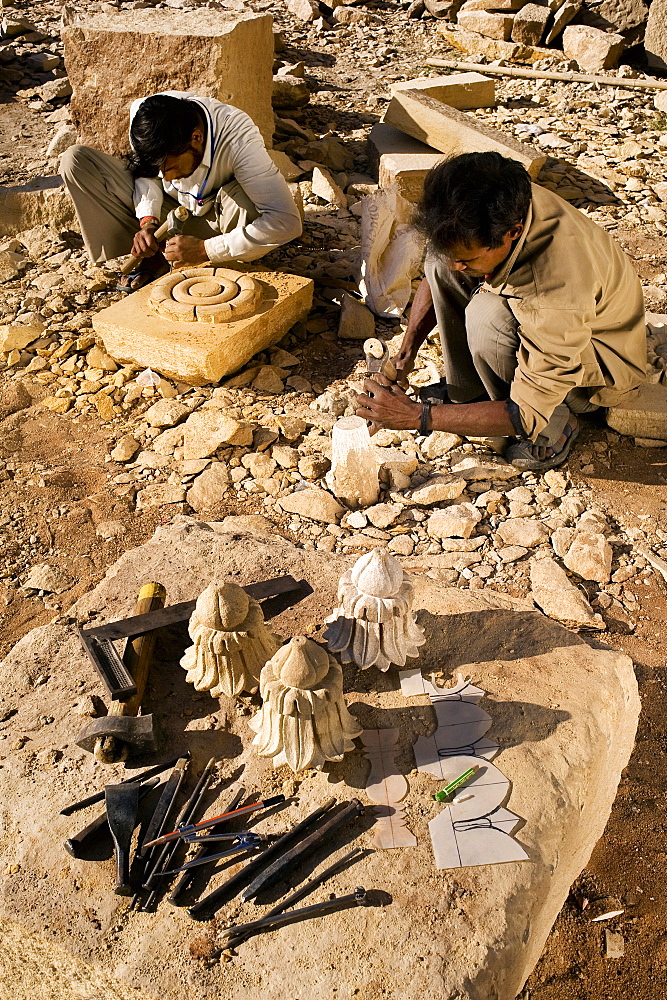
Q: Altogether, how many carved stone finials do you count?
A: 3